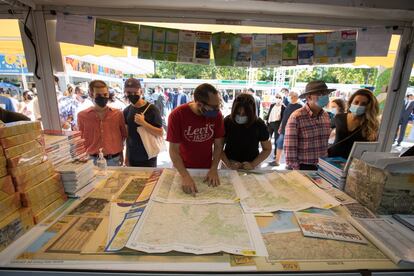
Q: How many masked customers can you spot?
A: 6